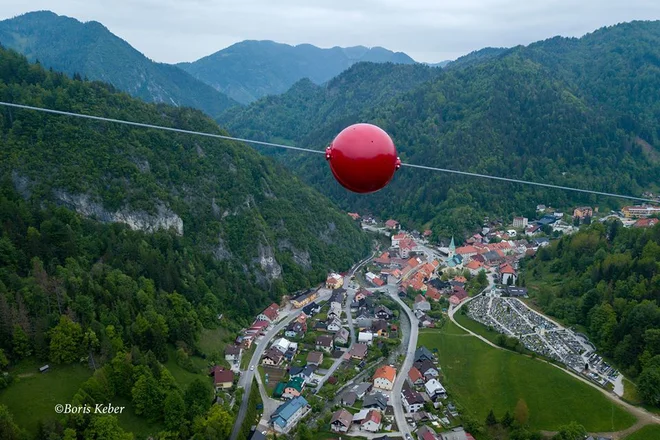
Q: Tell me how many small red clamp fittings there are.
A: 2